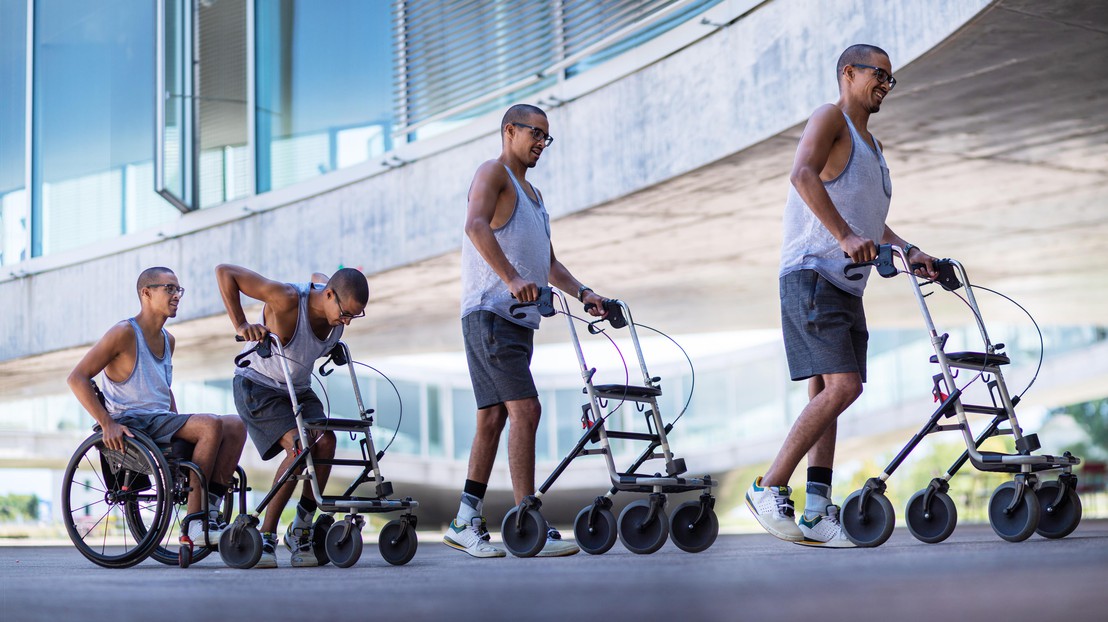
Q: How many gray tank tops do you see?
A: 4